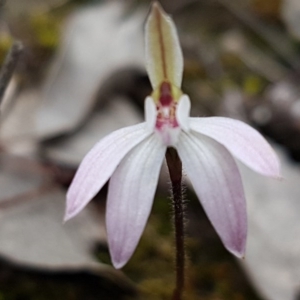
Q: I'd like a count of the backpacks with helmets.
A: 0